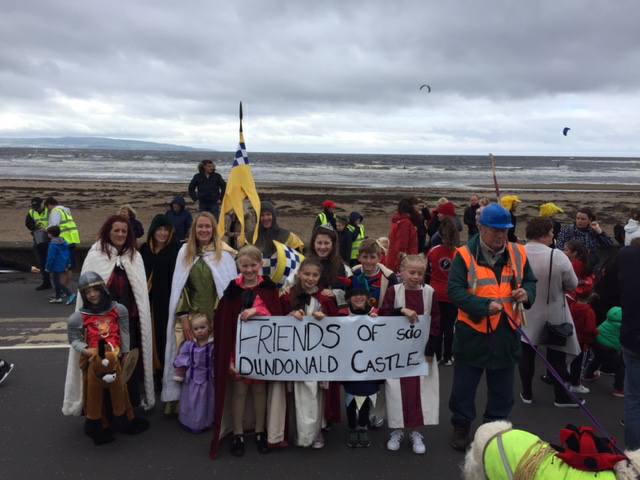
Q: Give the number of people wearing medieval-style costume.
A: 12